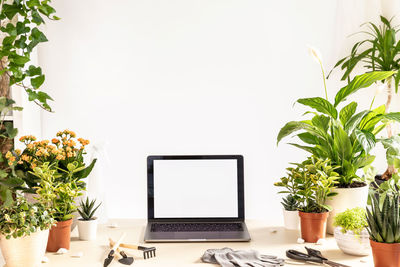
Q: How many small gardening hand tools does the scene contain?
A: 3